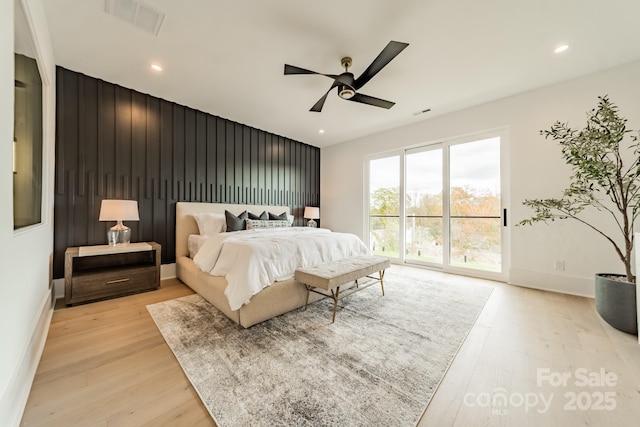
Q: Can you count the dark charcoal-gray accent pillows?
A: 3